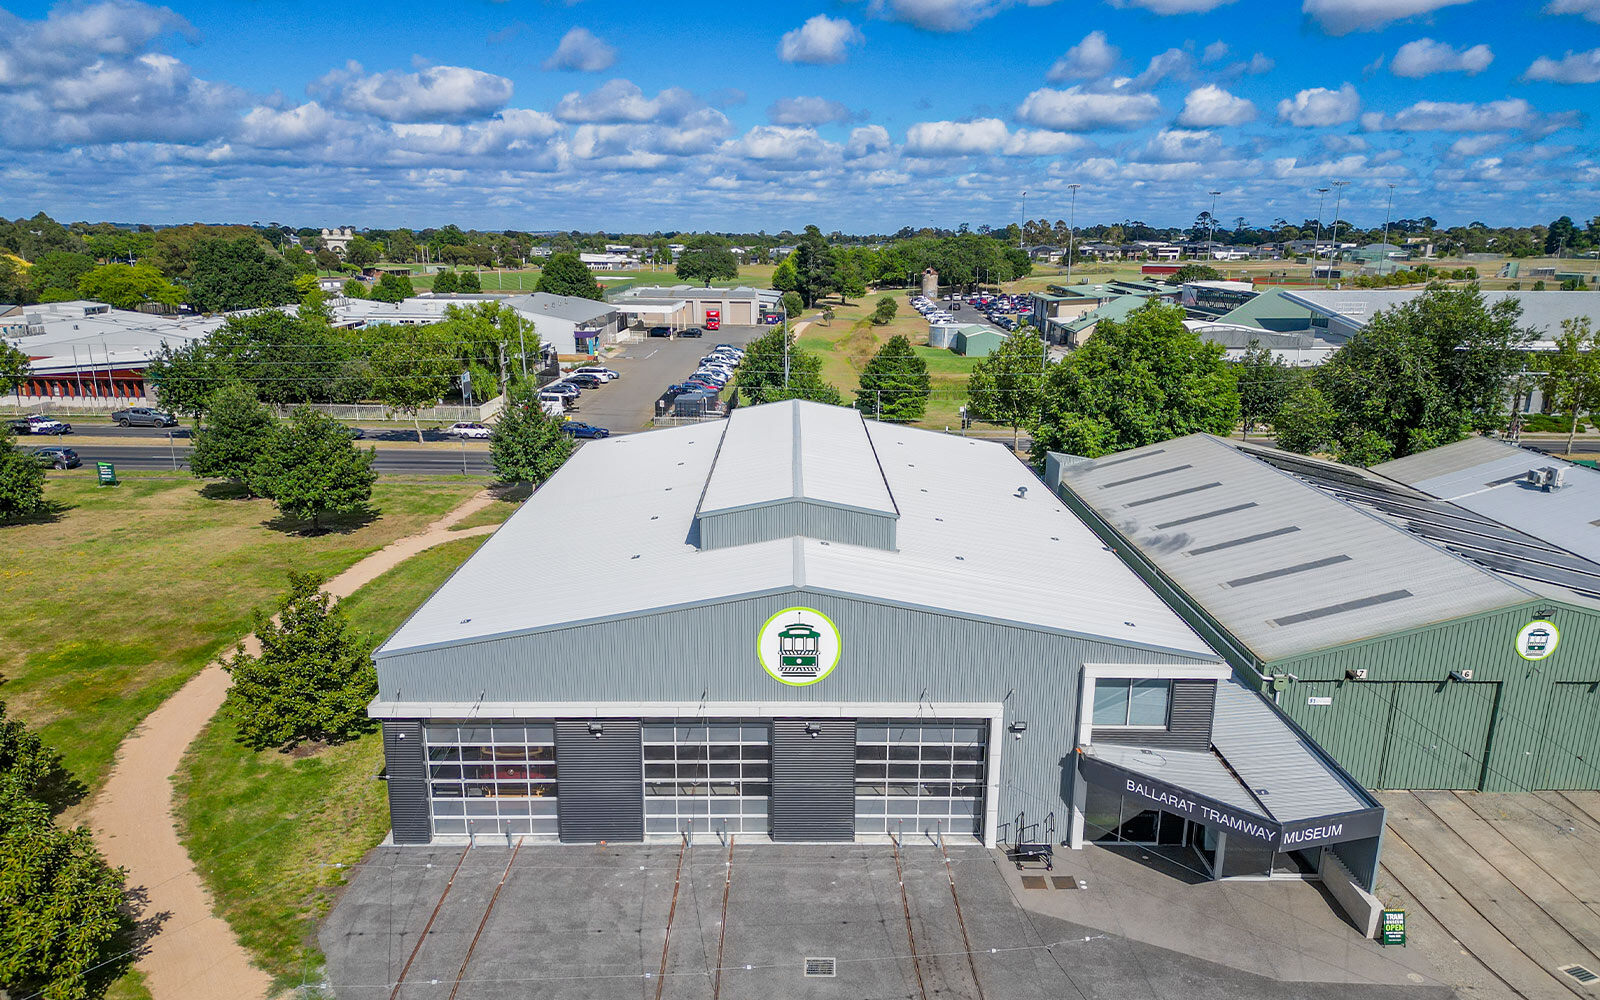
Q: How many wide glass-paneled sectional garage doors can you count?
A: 3